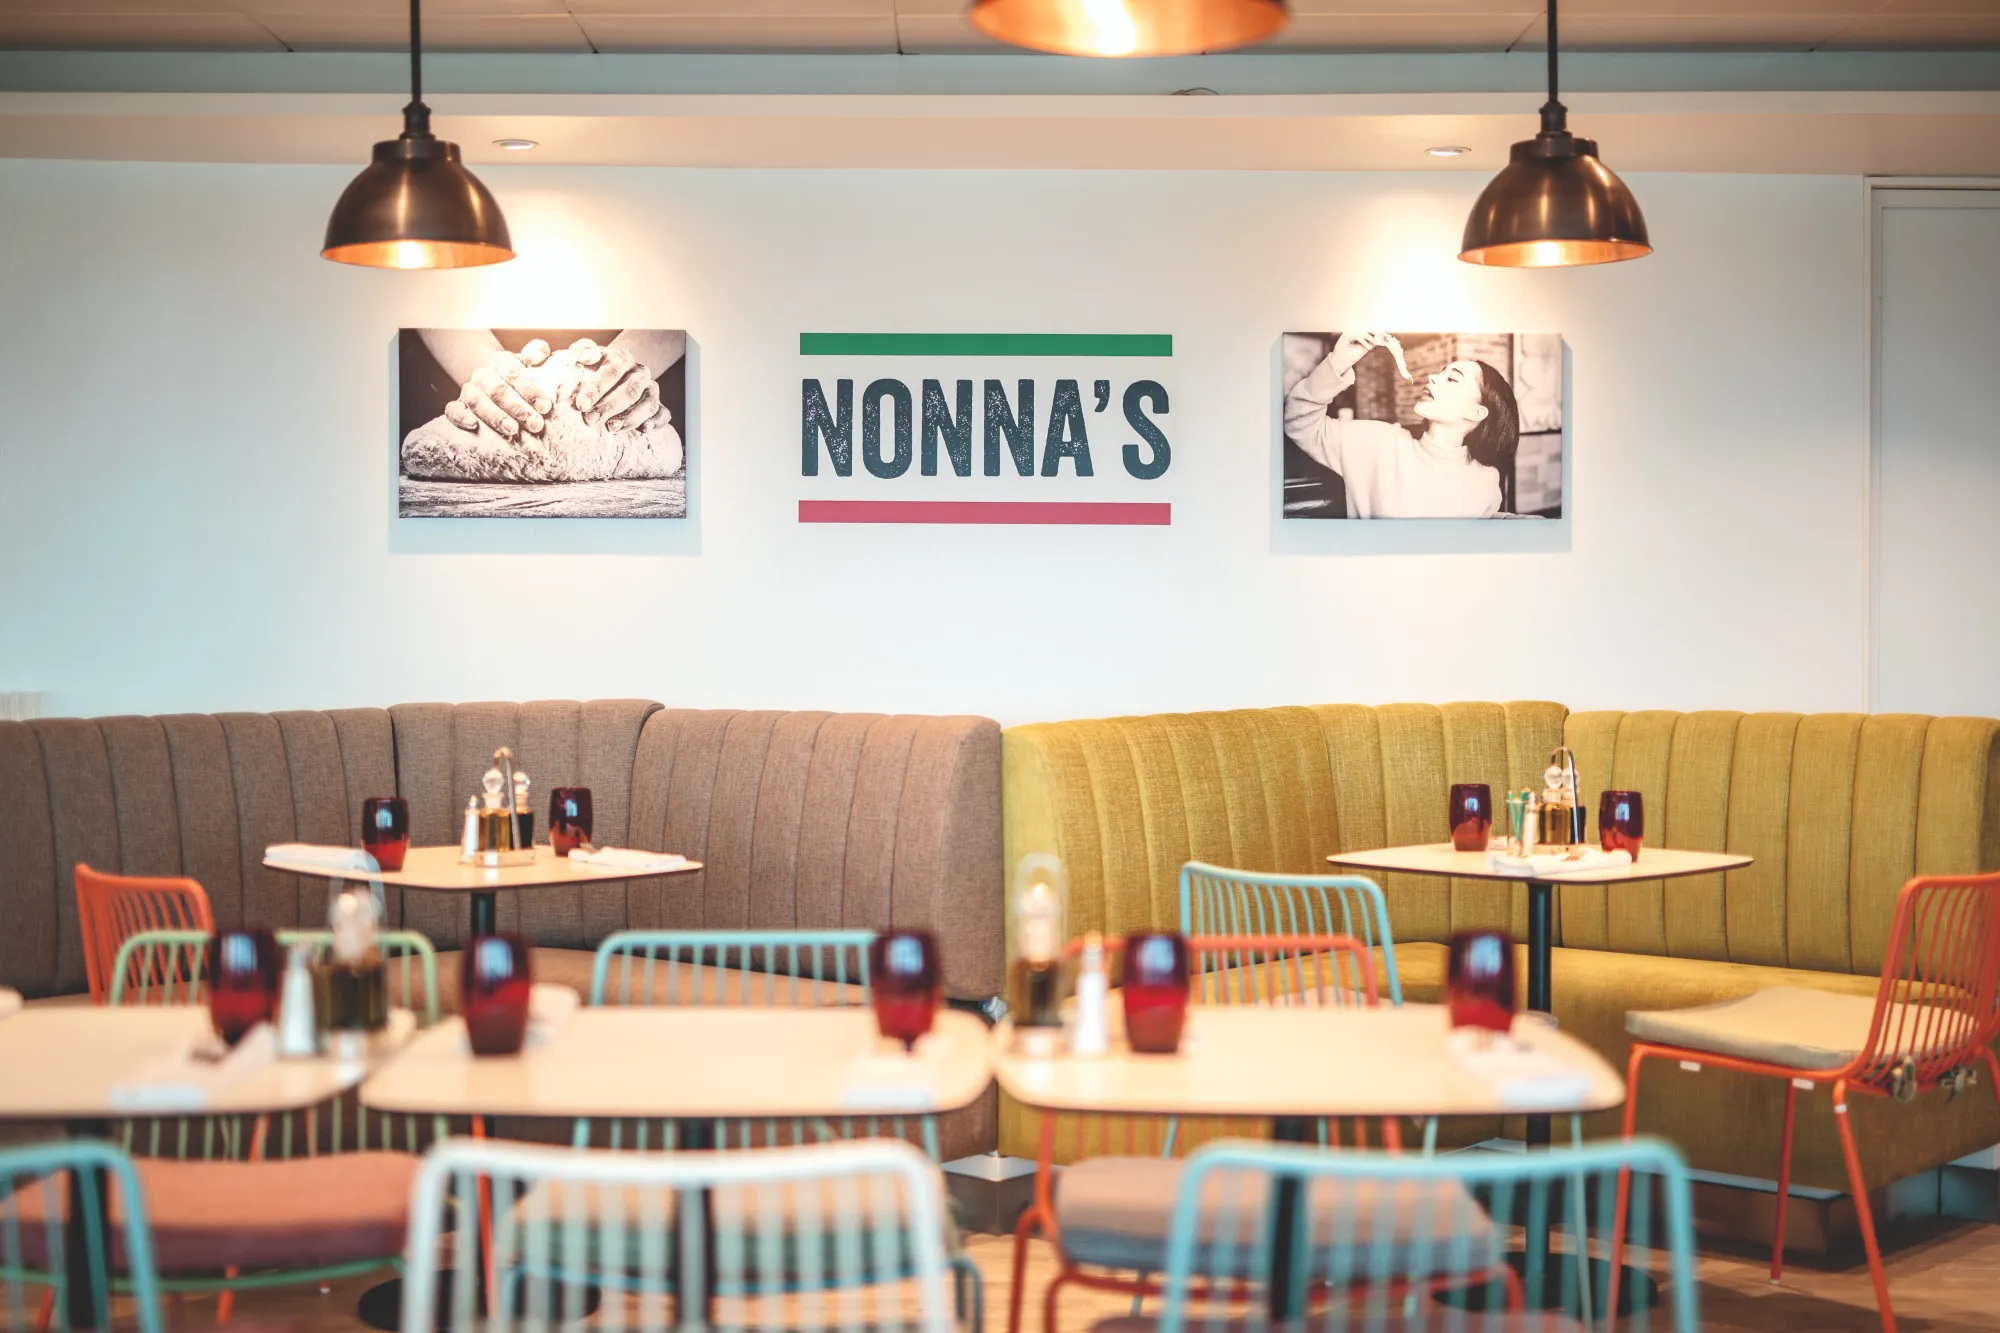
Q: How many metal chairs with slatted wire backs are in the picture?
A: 9